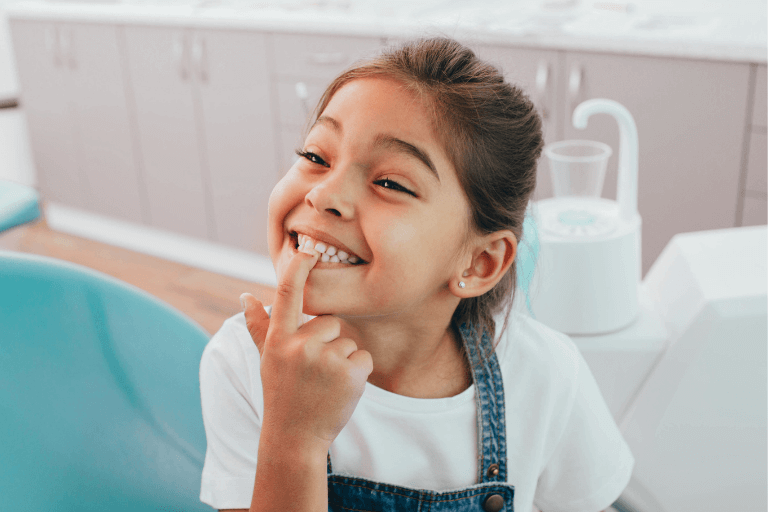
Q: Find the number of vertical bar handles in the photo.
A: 6